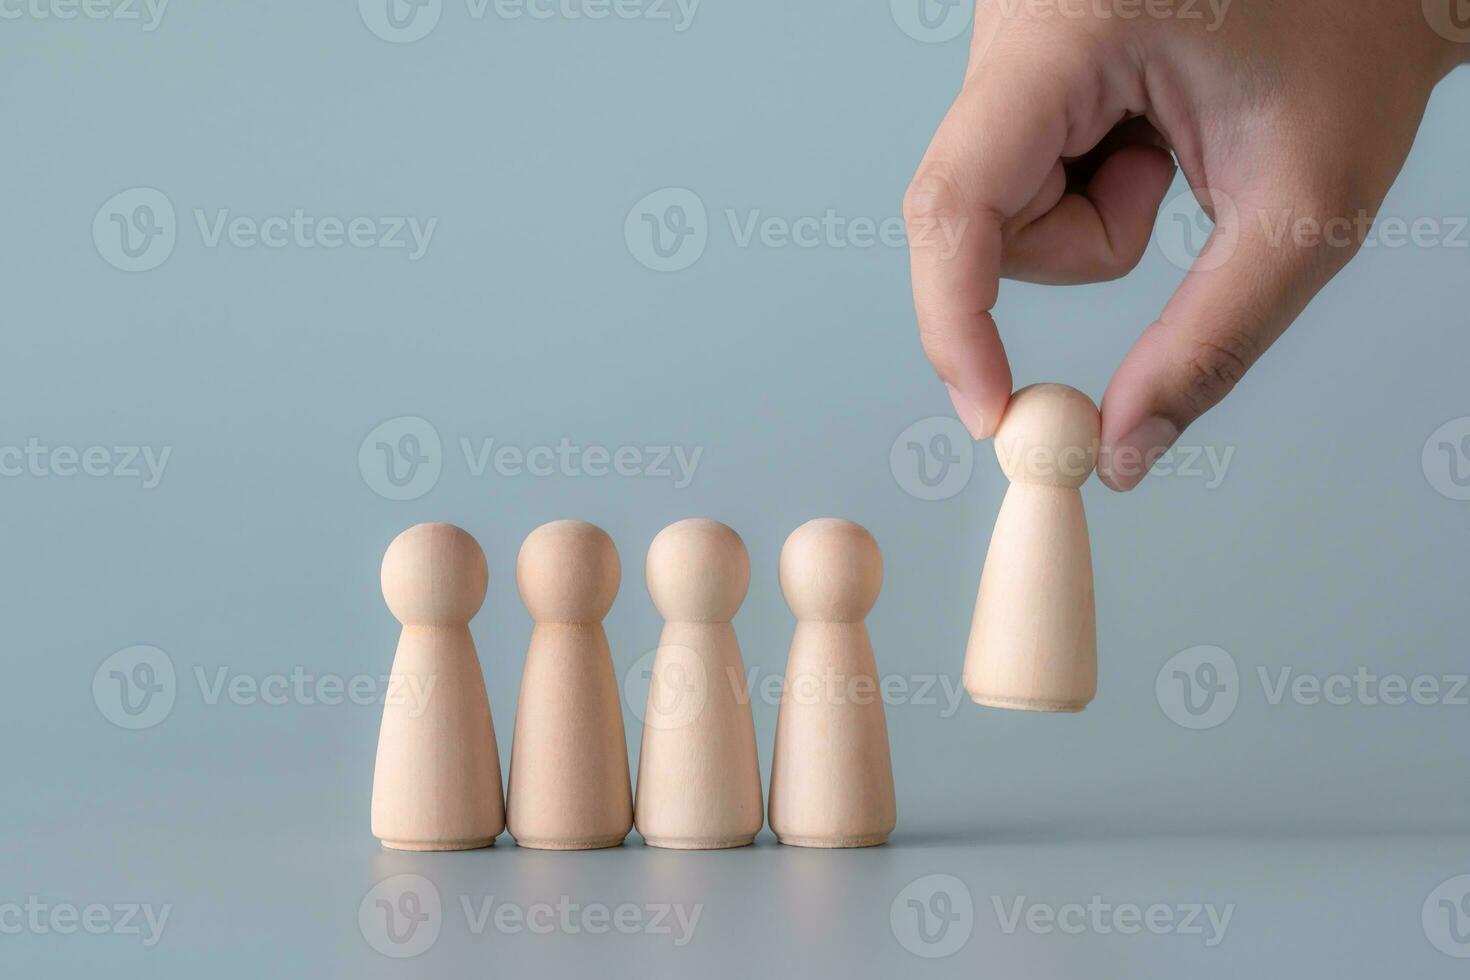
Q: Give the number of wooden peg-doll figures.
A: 5